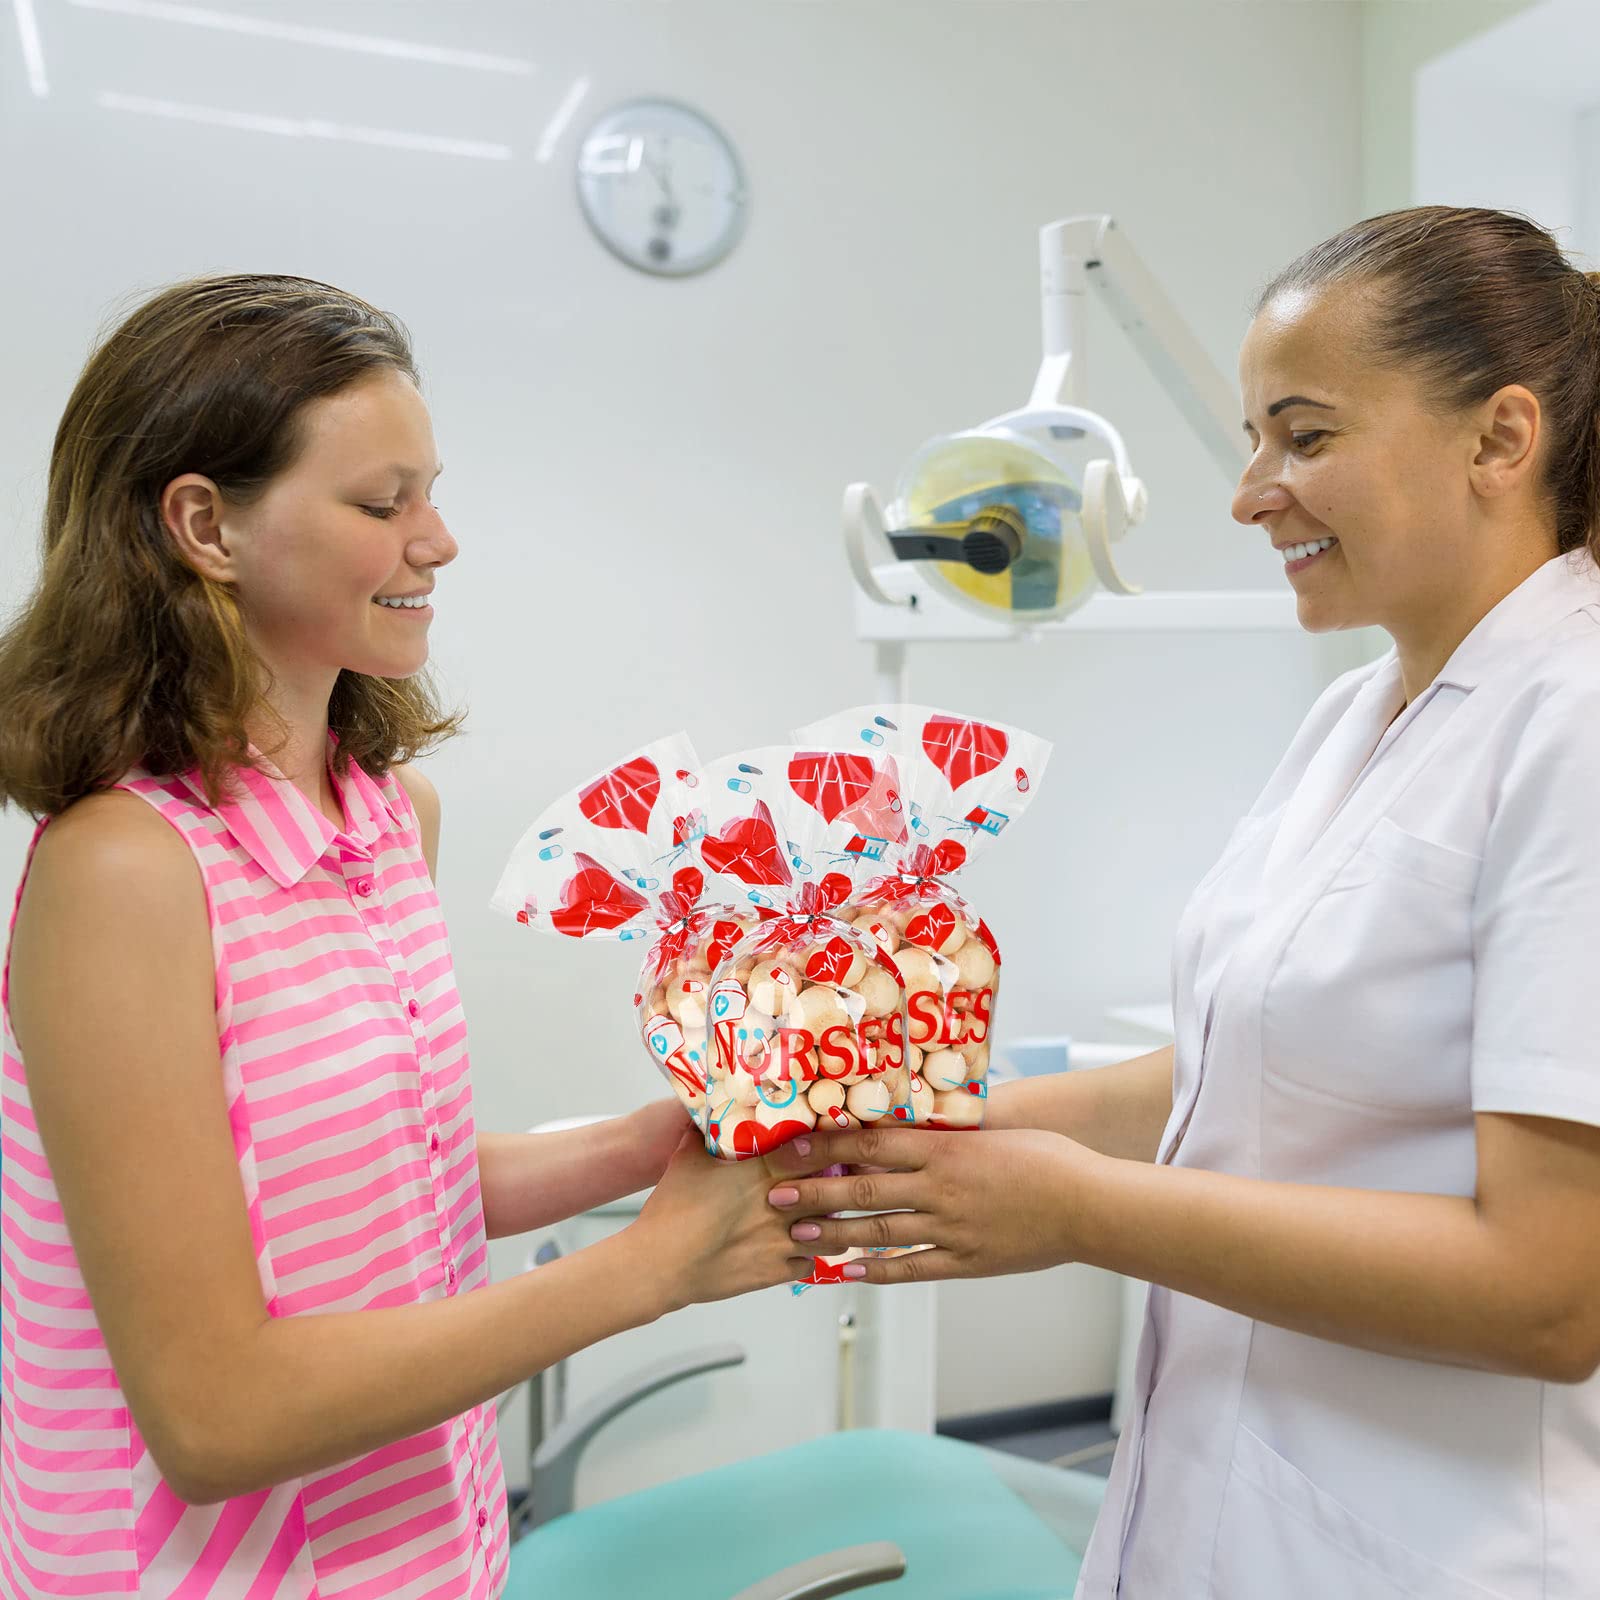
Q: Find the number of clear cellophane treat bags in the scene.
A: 3